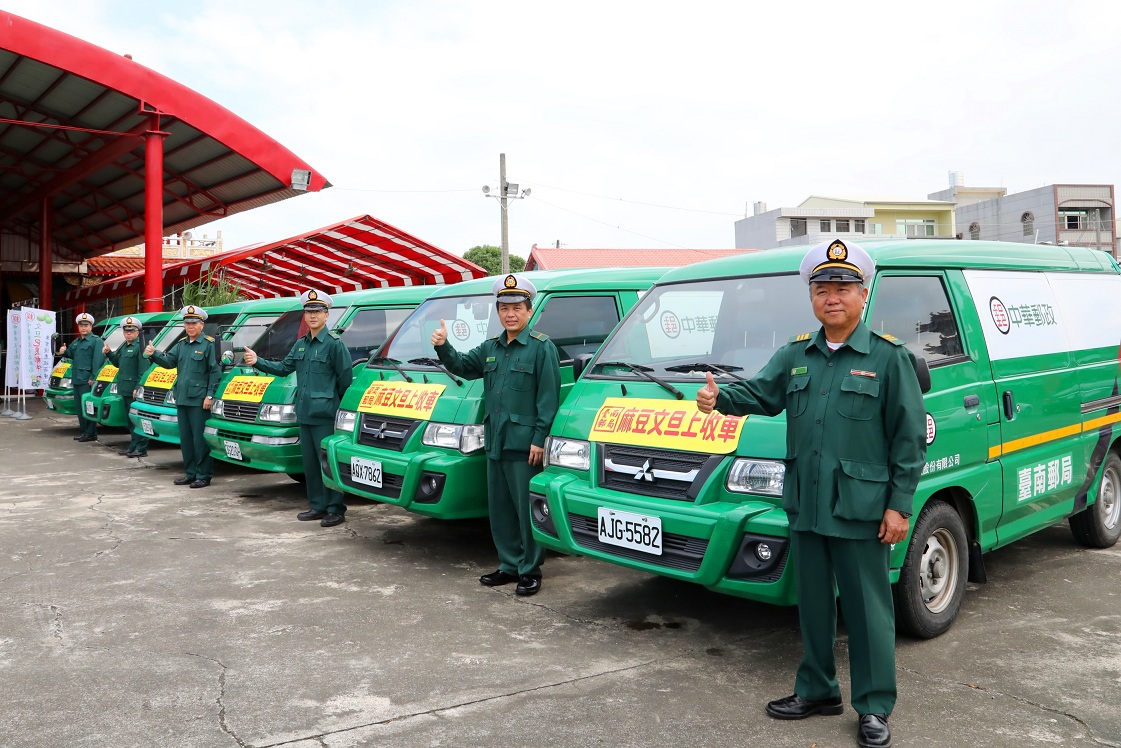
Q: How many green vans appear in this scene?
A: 6